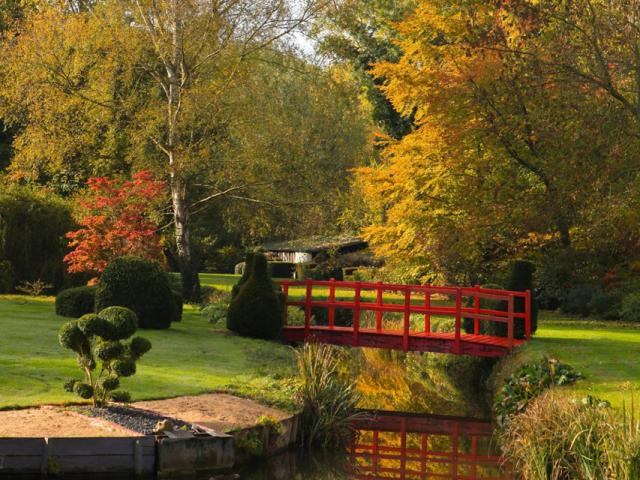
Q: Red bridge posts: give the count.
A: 11